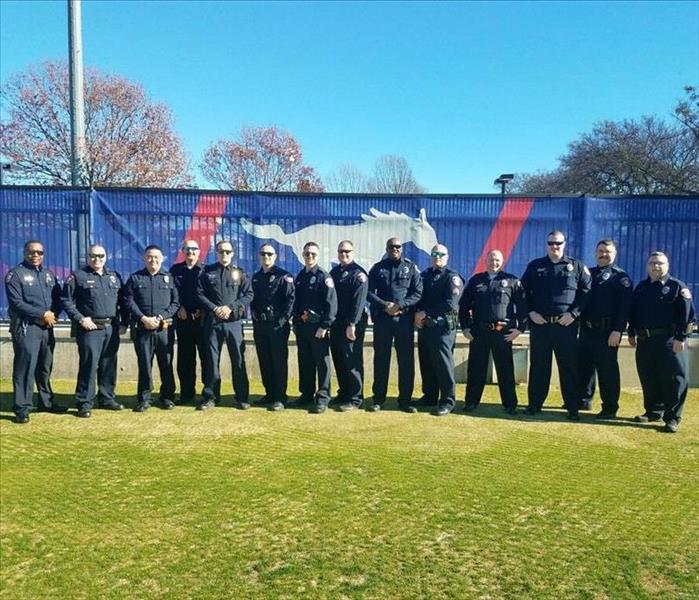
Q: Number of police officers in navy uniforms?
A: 14